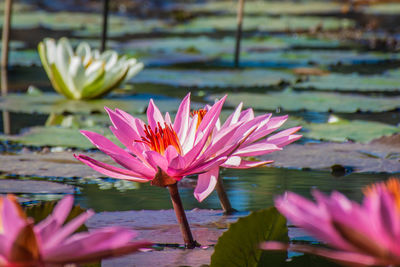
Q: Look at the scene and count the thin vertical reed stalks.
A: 3